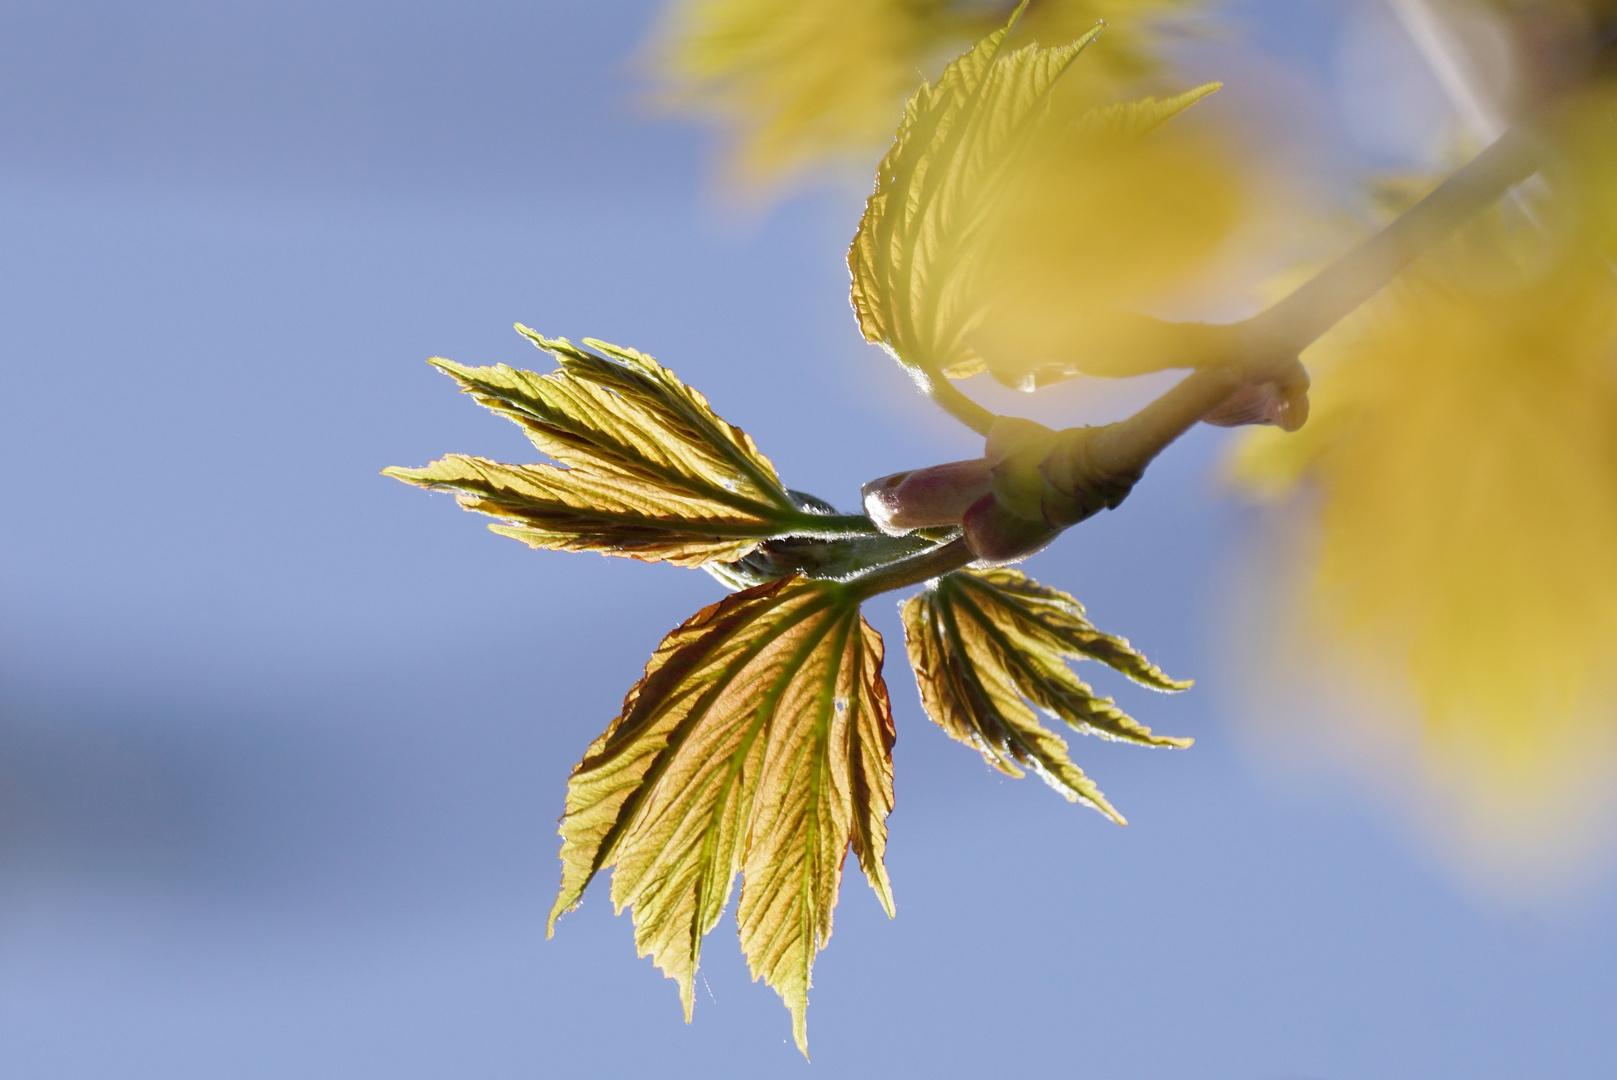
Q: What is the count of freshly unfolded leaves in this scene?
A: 4